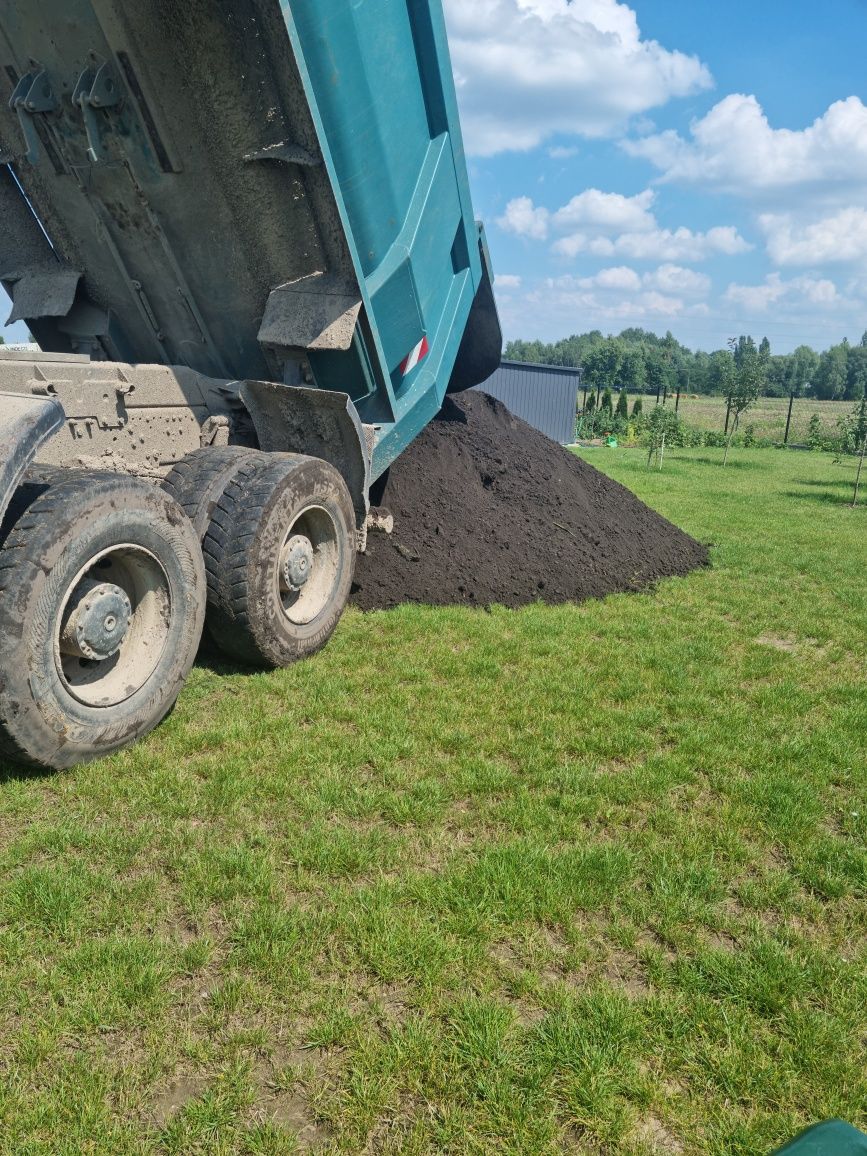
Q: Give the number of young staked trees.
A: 3